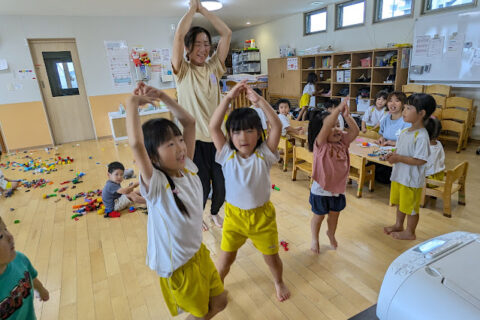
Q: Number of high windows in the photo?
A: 4